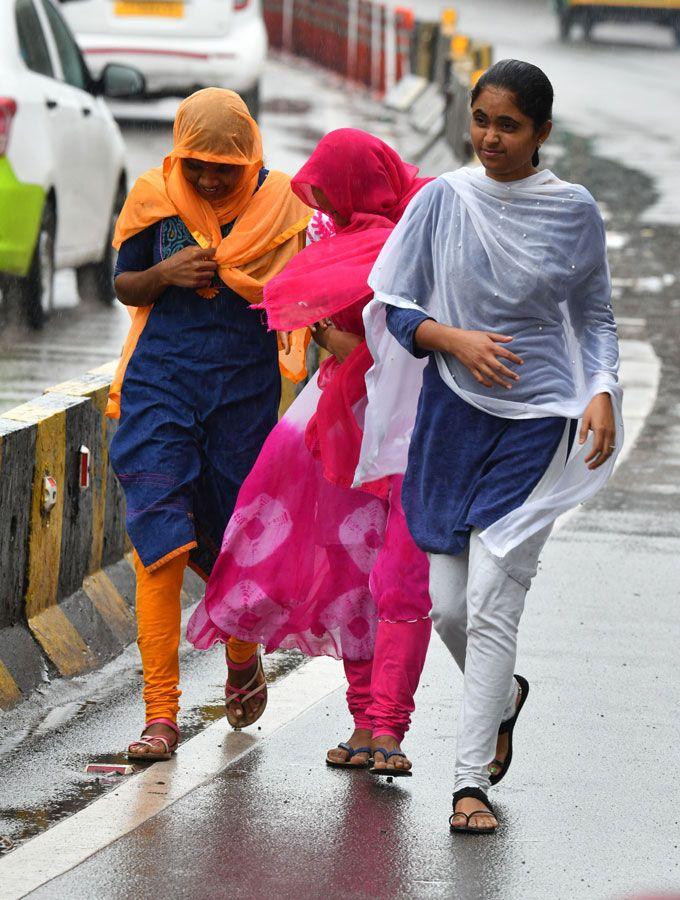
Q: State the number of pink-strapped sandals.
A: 2